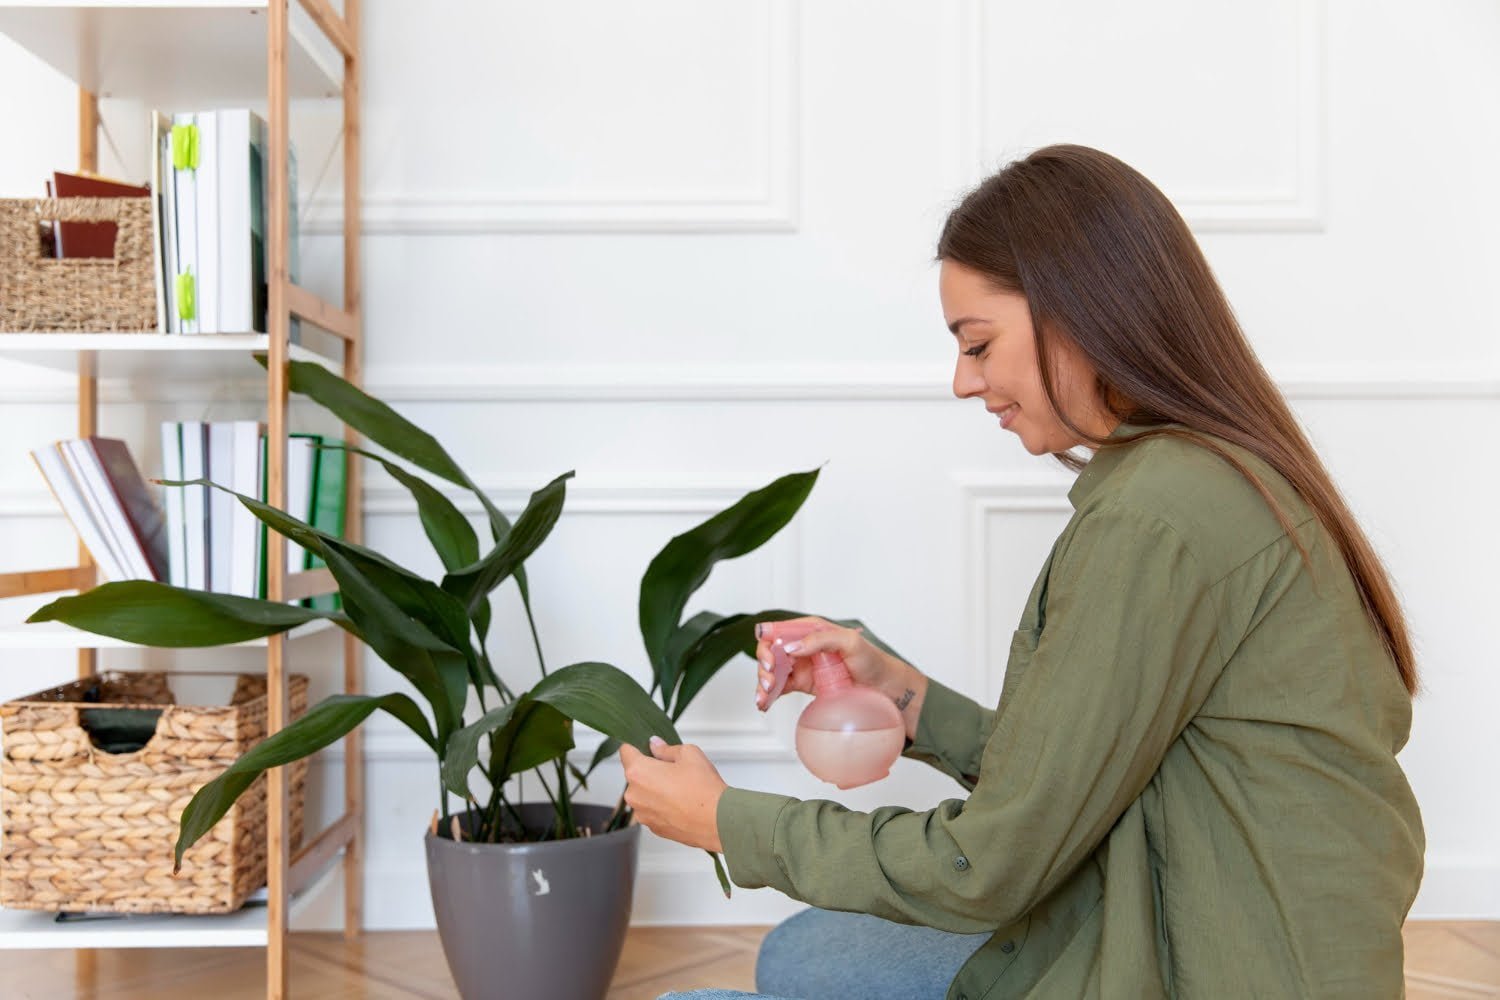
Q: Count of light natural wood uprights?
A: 3